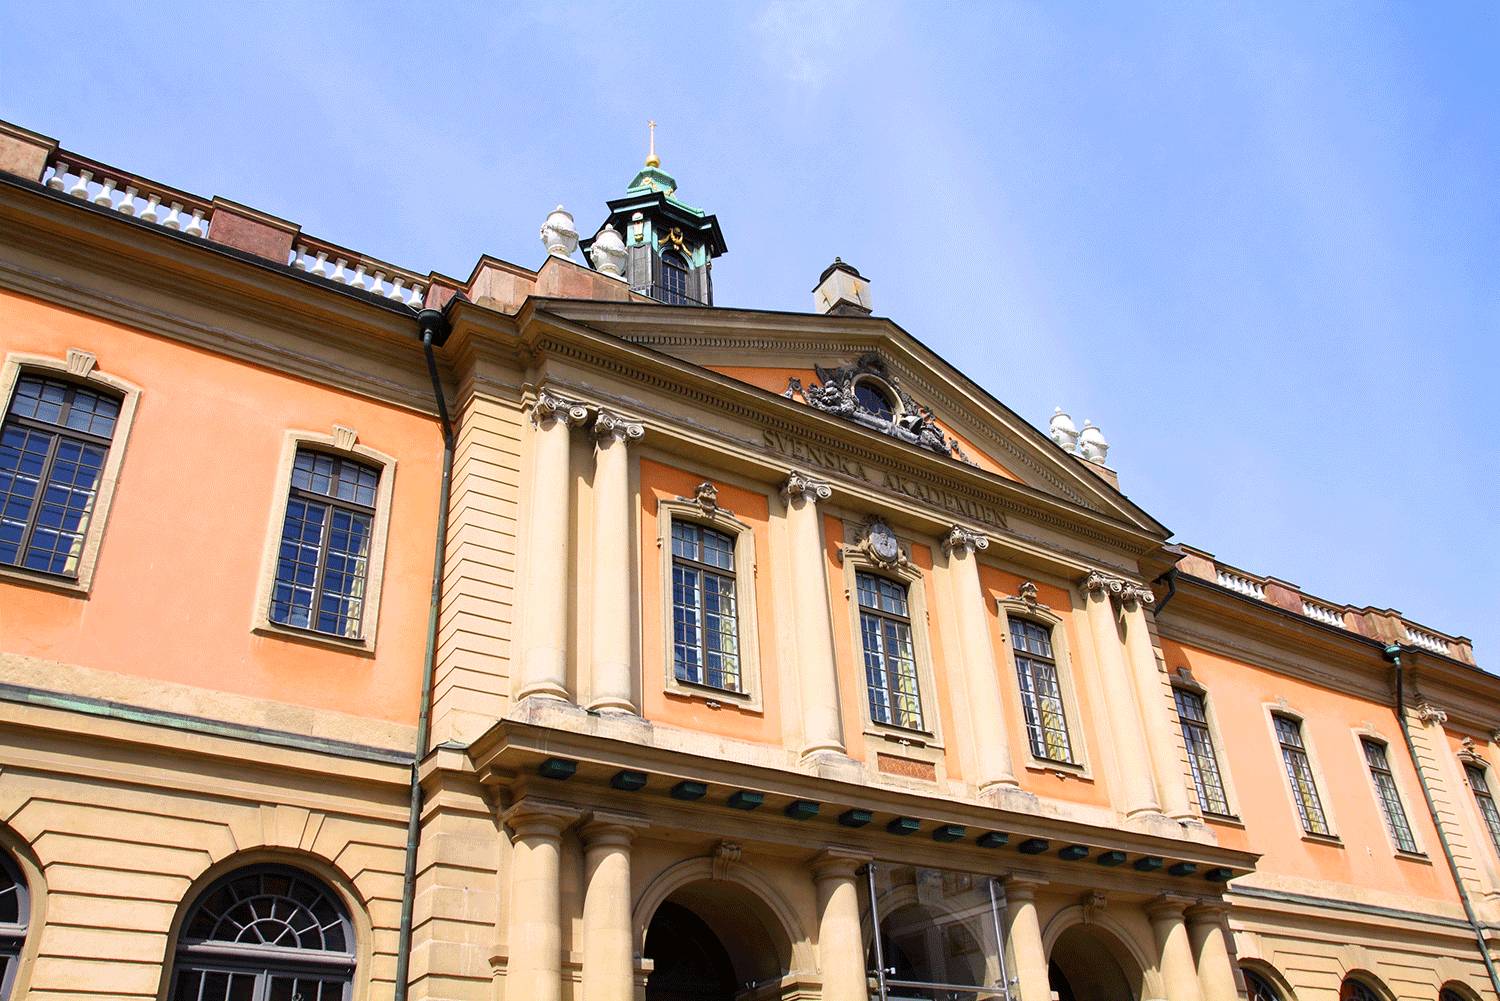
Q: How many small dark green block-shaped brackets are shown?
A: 15